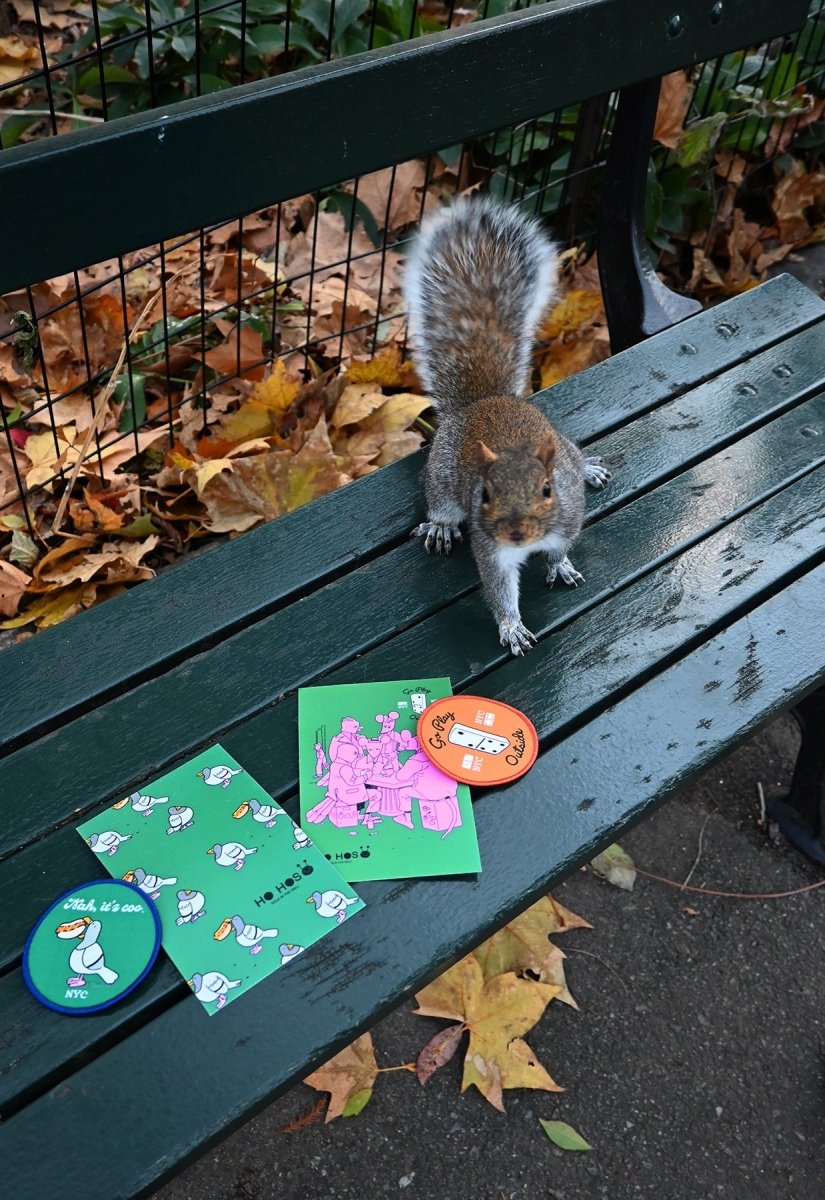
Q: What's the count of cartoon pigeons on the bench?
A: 14